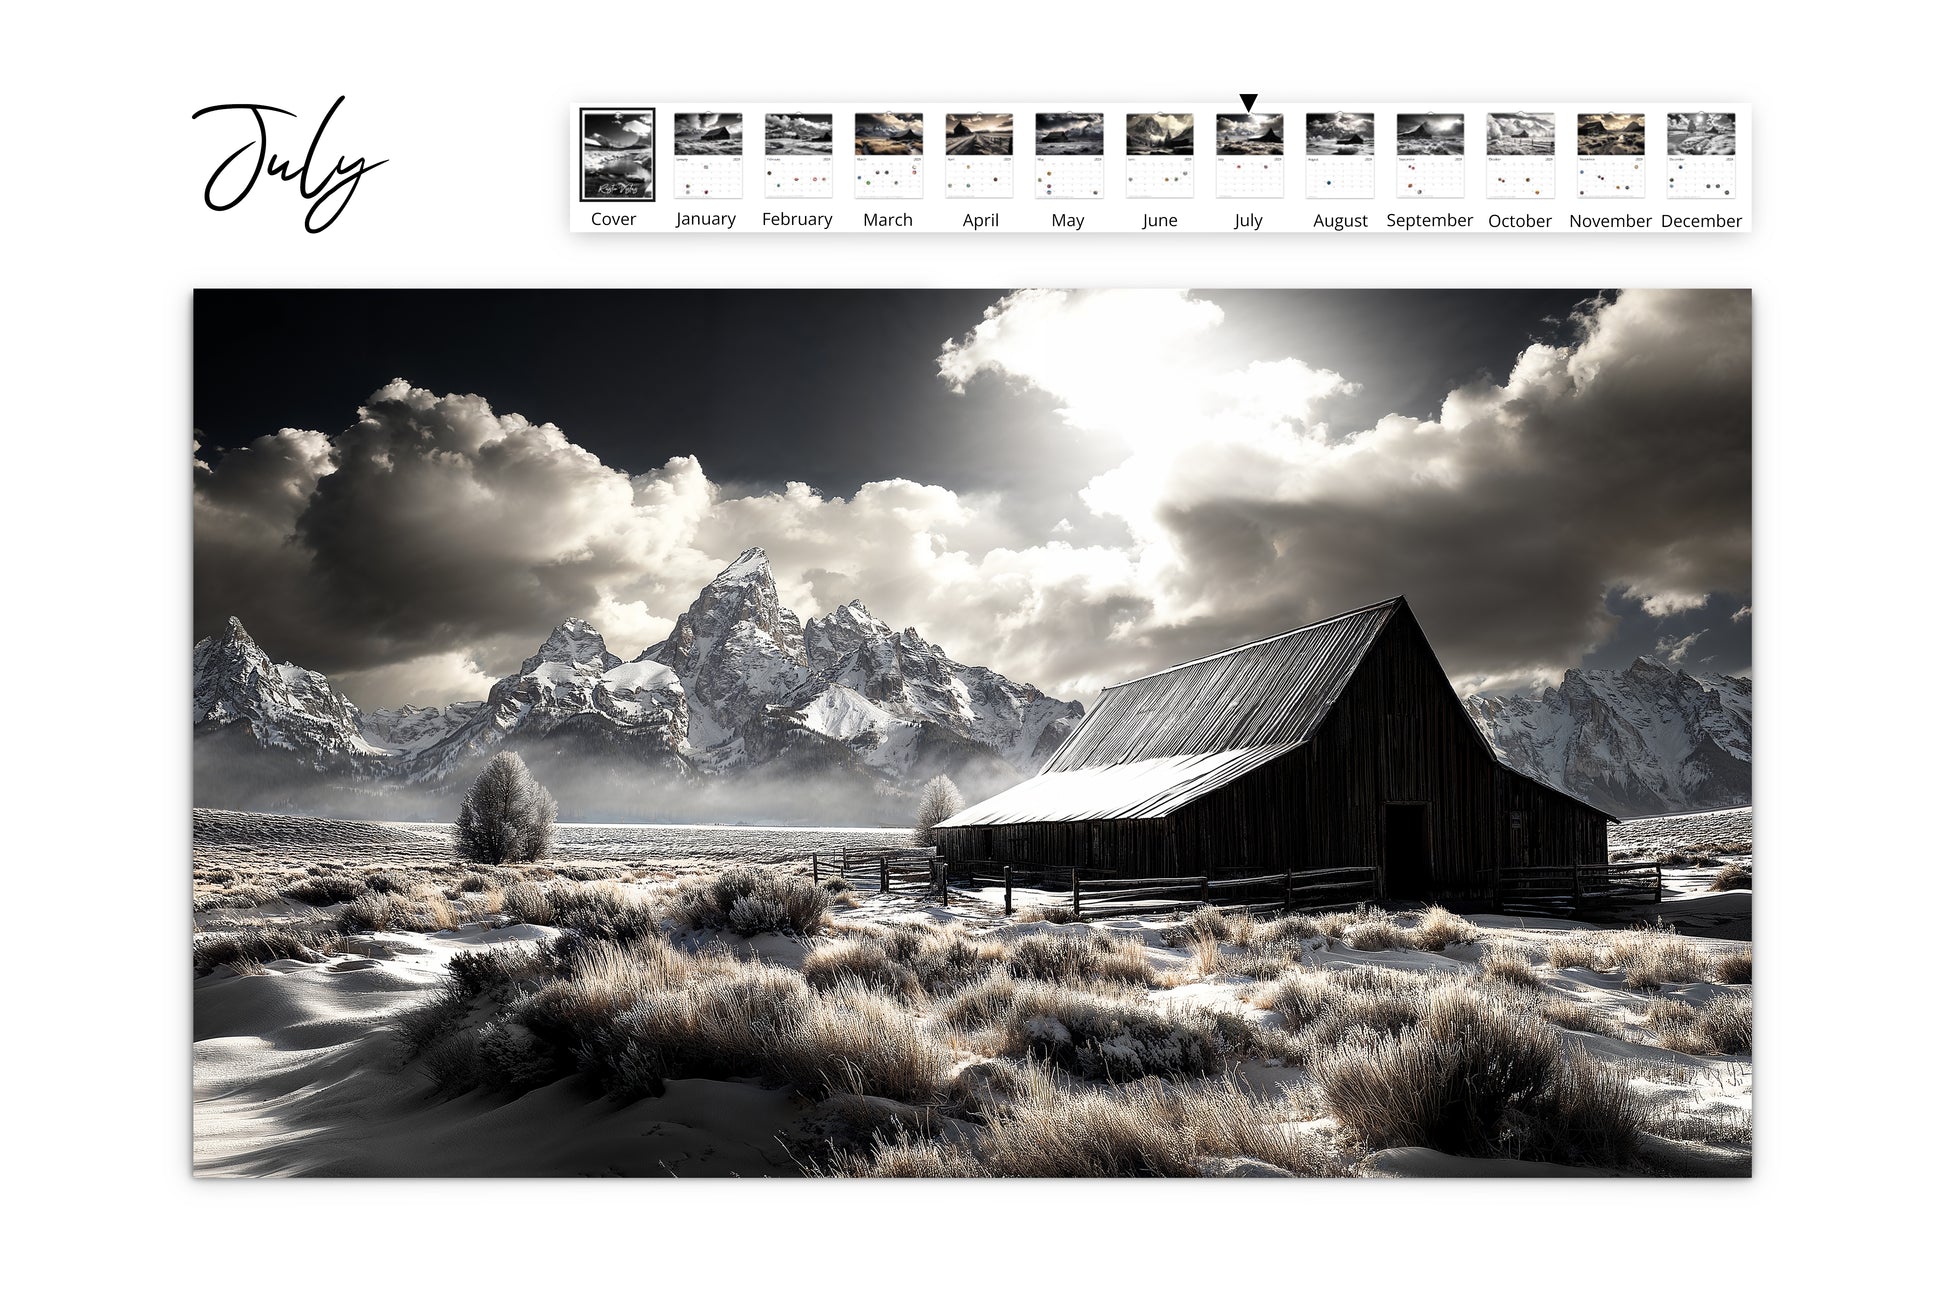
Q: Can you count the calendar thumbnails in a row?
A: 13